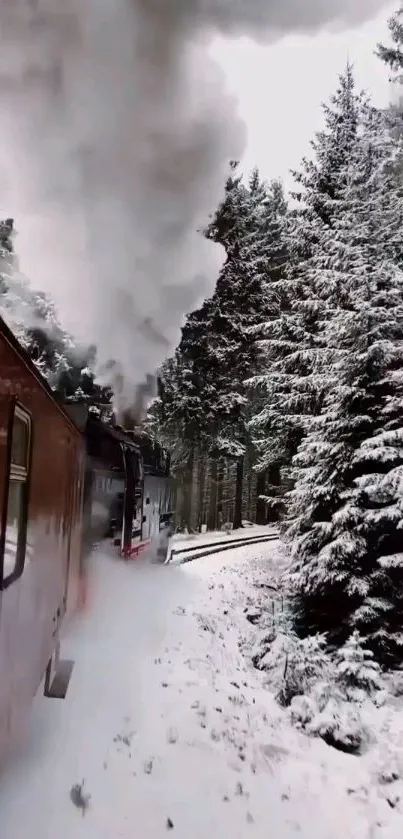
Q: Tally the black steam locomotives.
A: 1